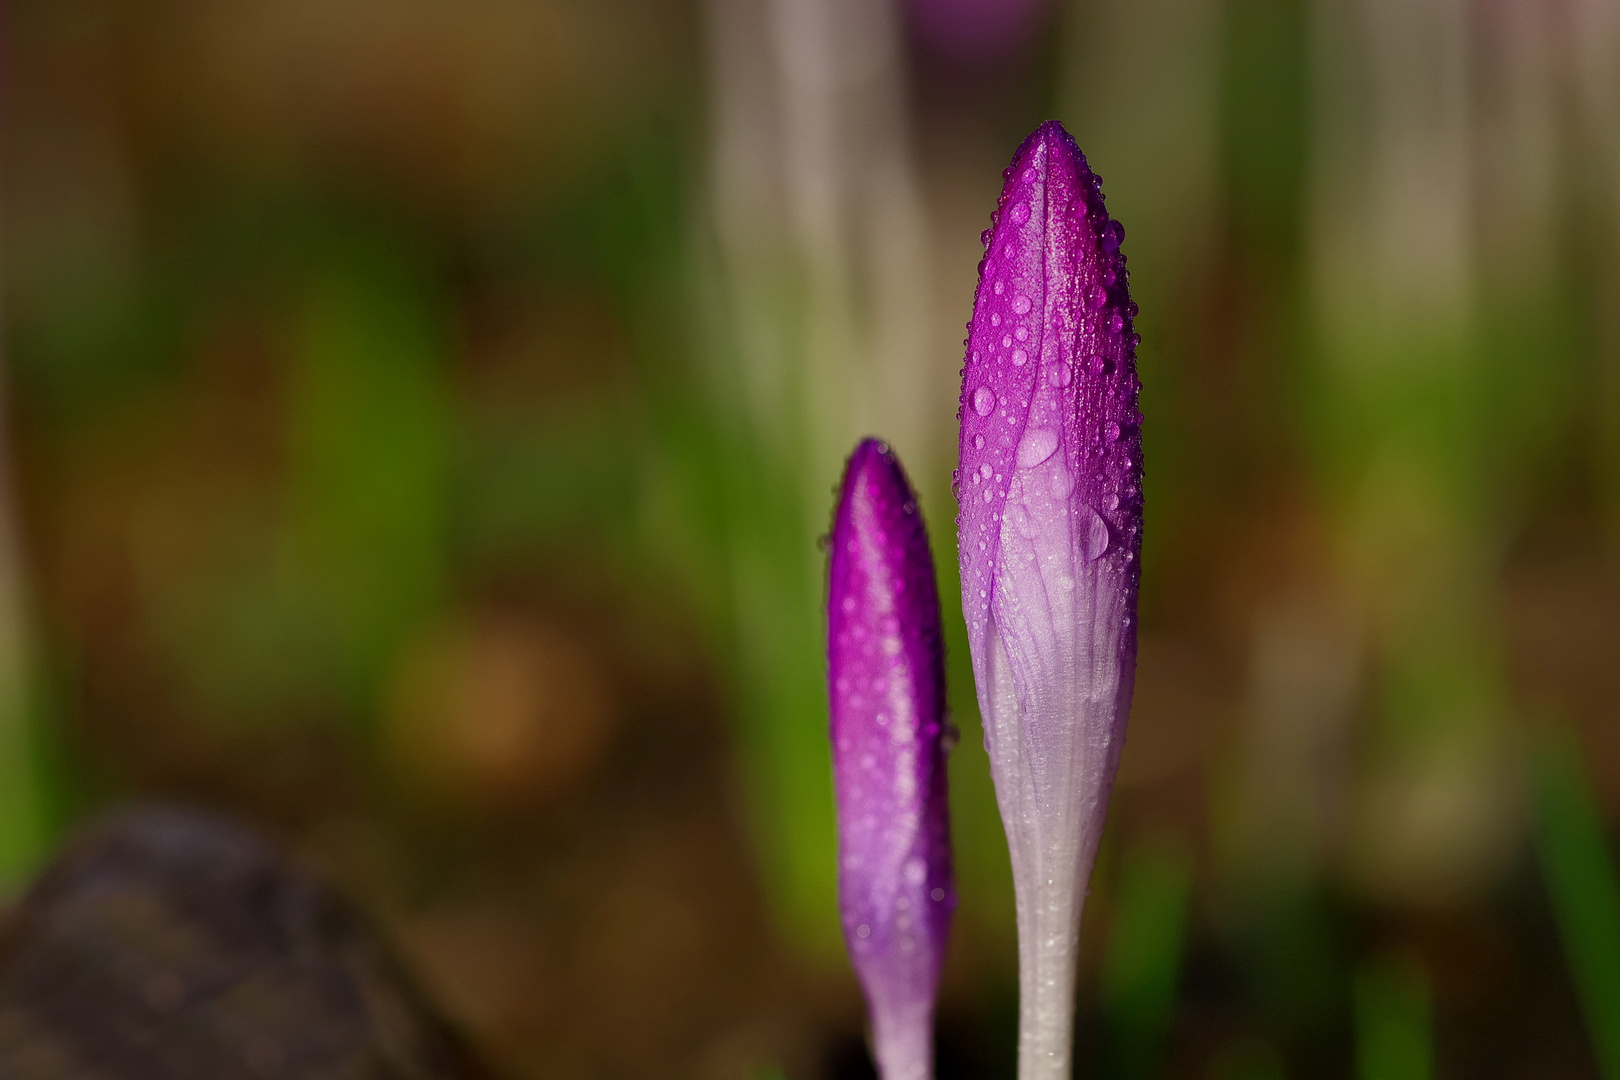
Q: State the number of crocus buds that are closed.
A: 2